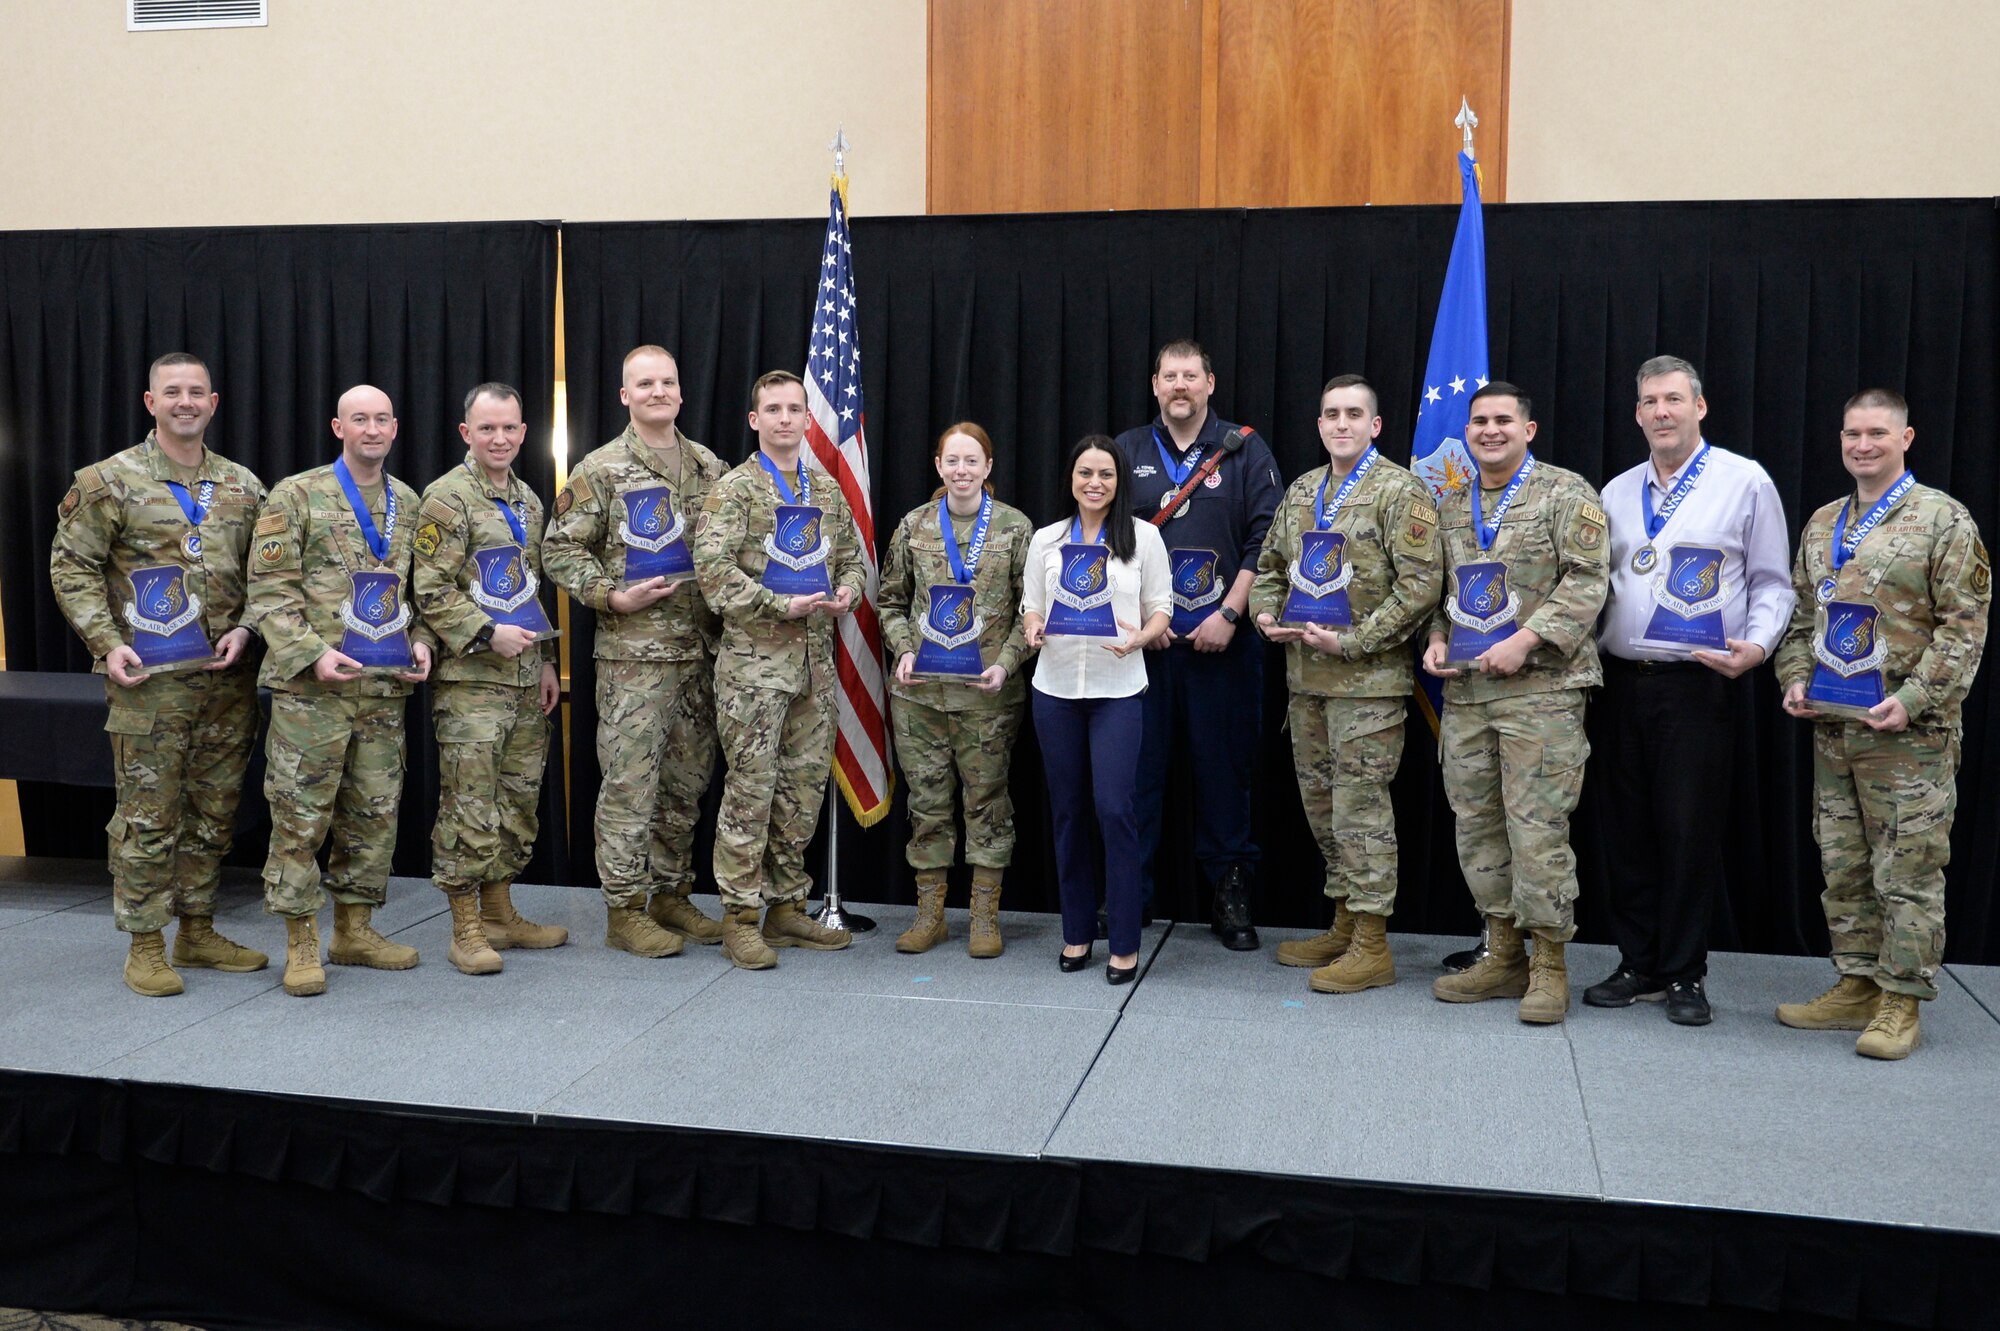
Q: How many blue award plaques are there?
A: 12